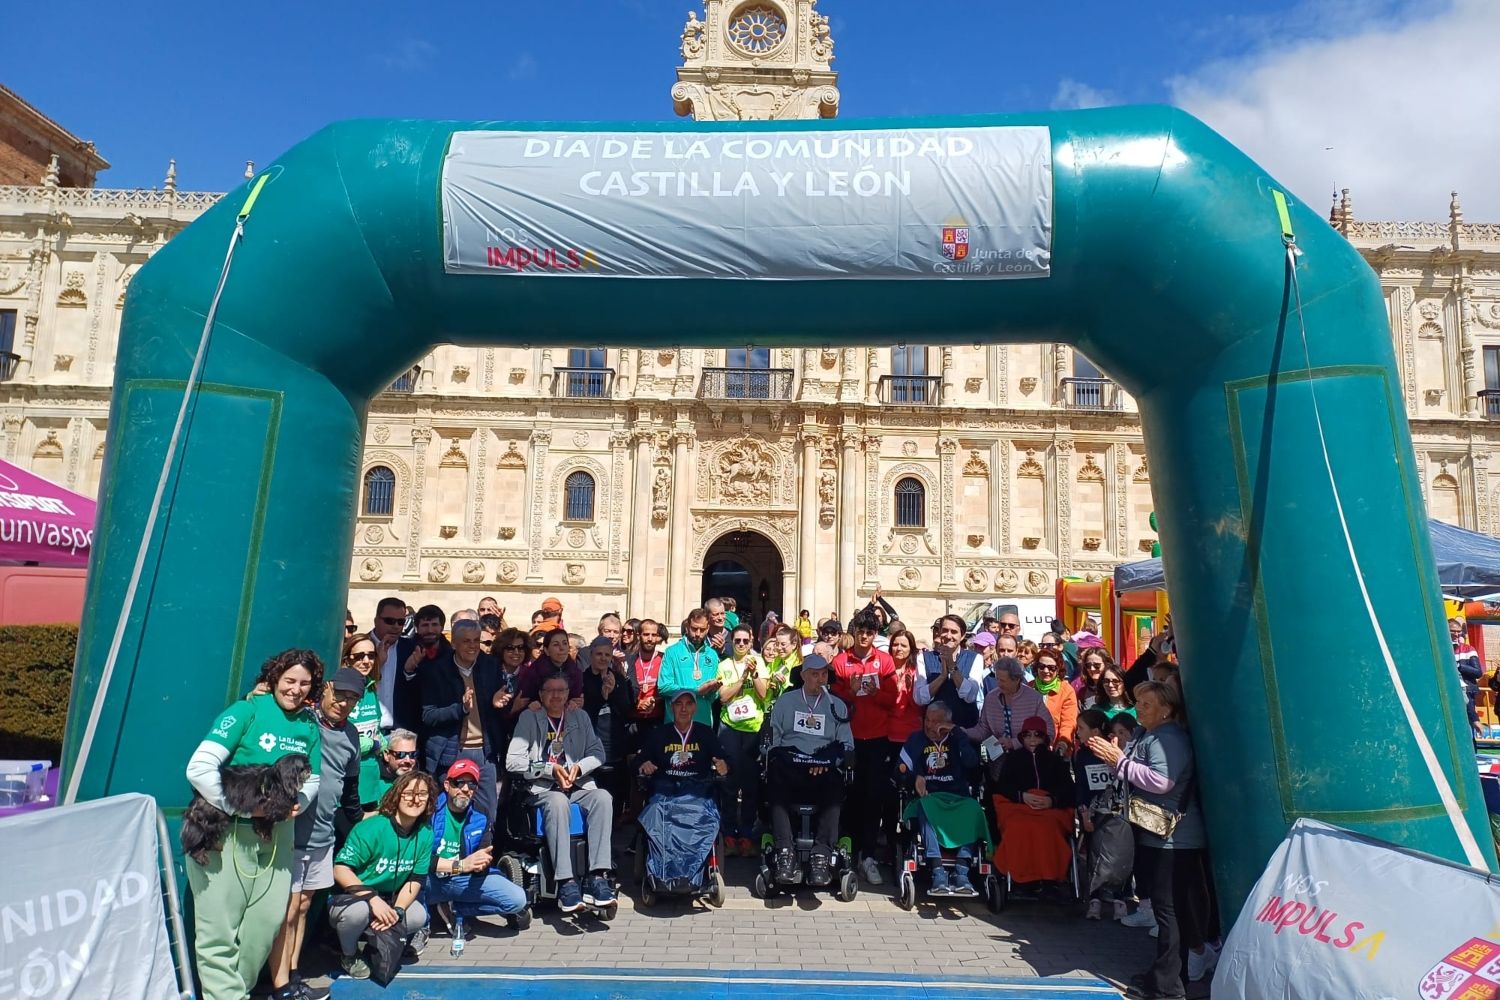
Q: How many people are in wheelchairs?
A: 5